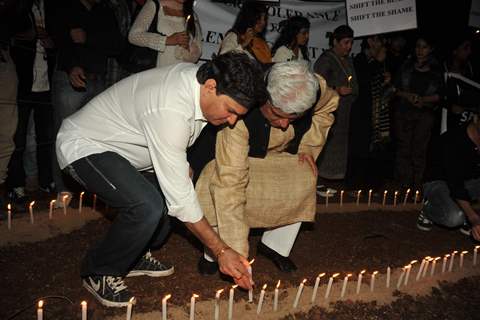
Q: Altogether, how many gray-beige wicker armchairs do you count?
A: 0